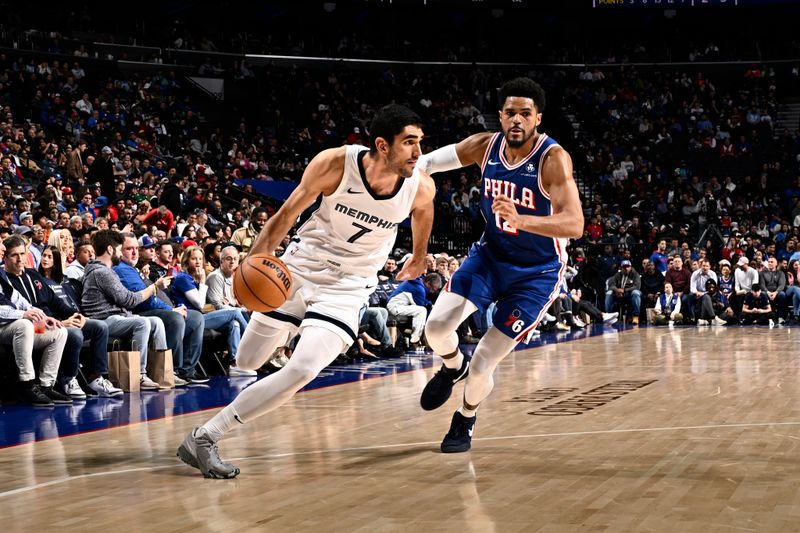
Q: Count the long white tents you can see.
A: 0